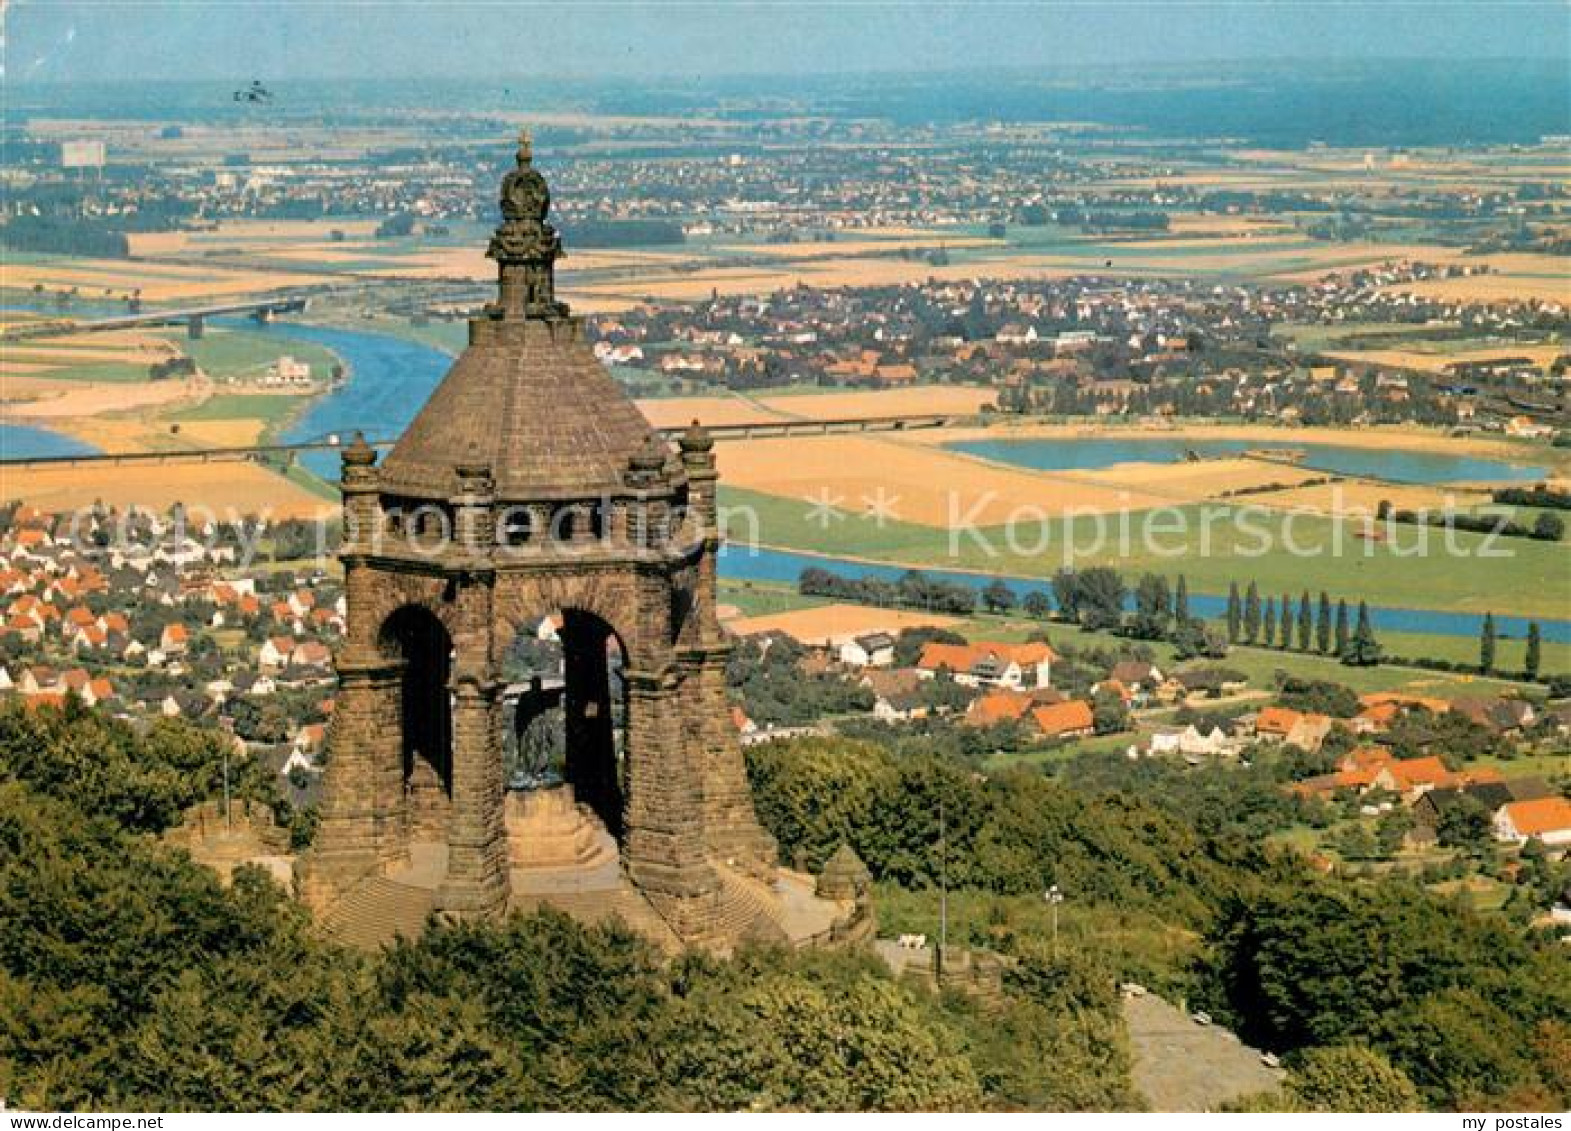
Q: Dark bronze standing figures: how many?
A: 1